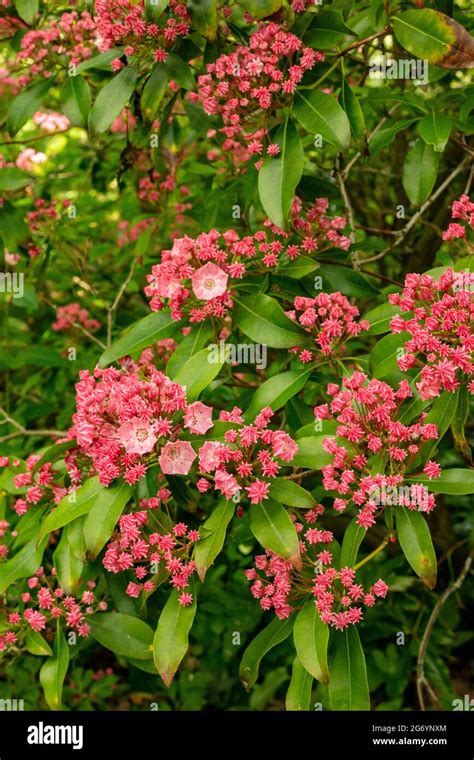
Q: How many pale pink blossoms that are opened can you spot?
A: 4